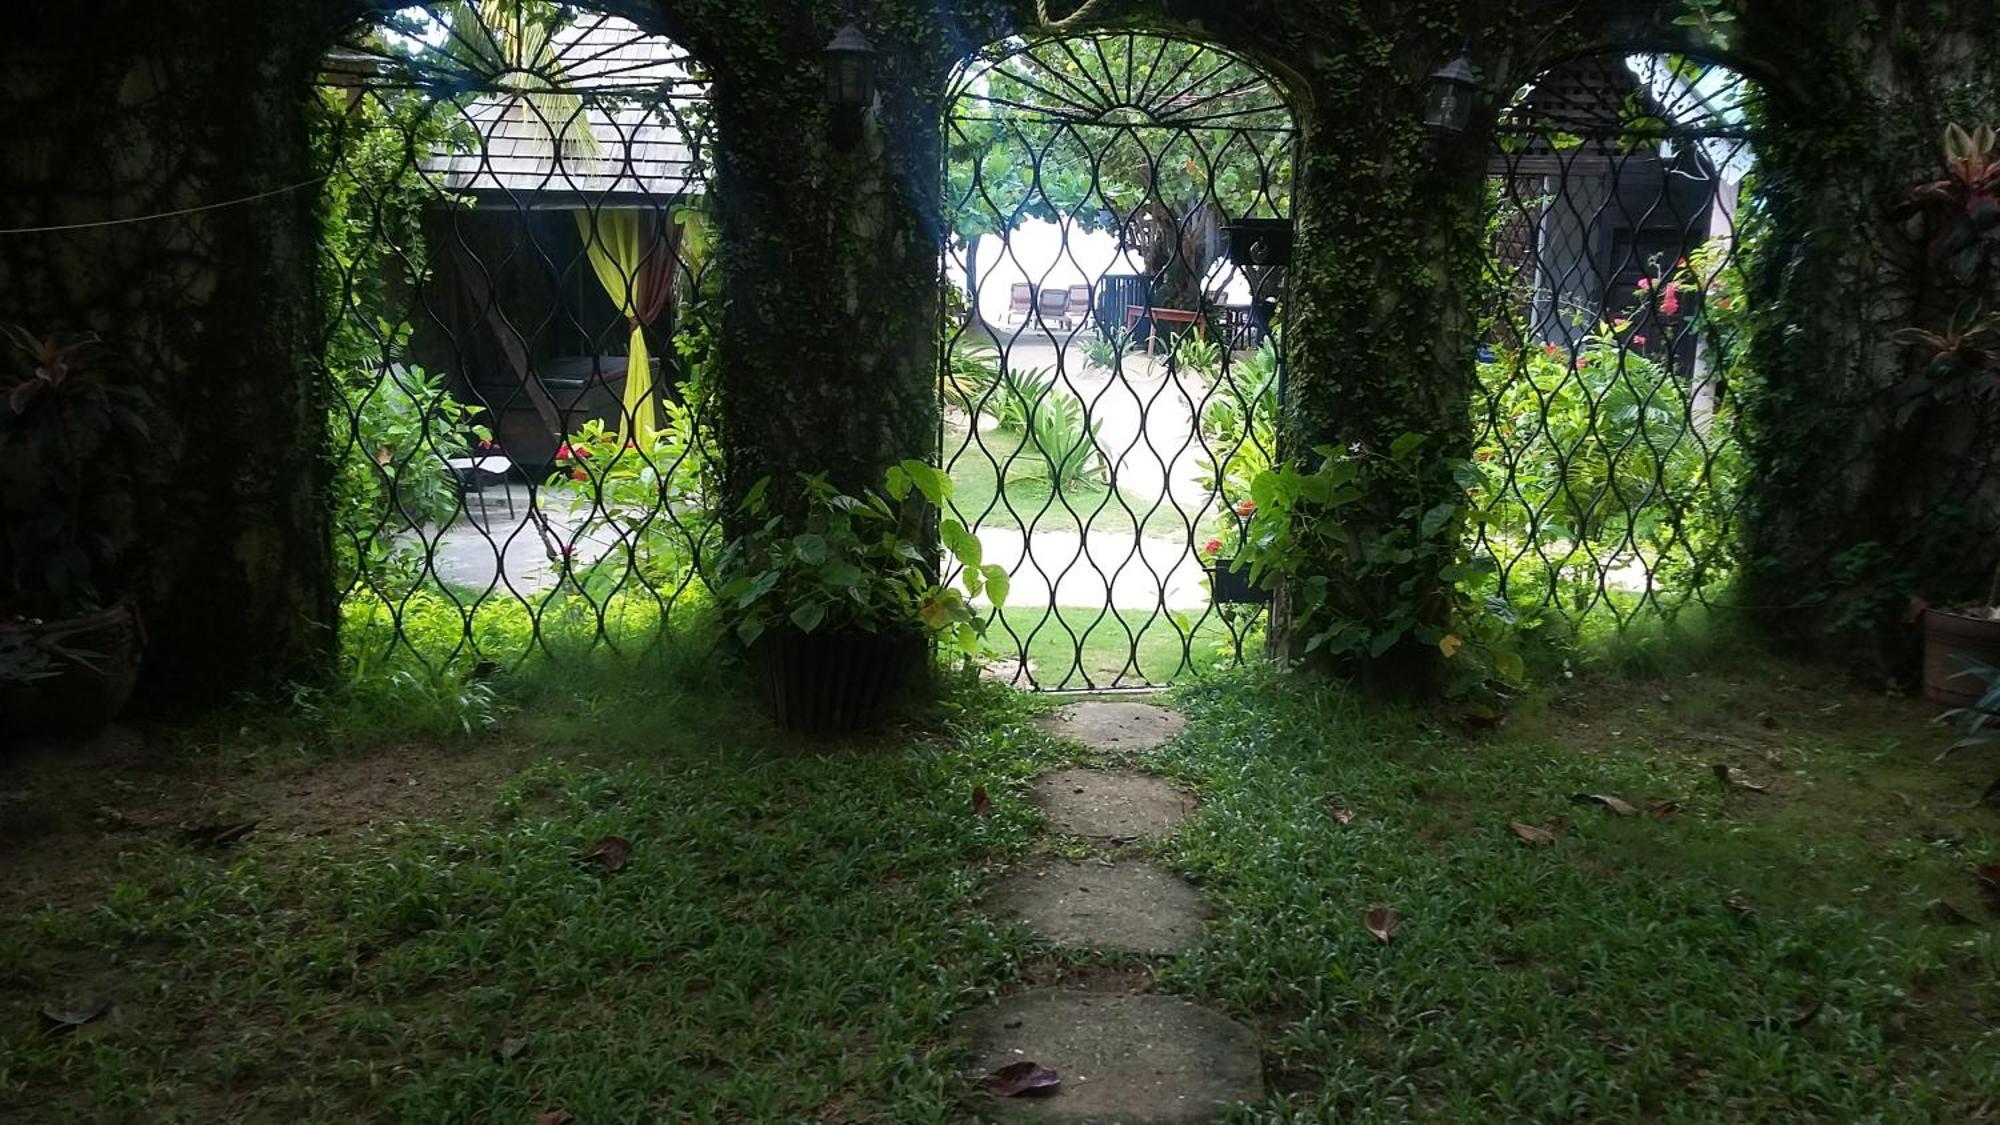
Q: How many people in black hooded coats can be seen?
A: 0